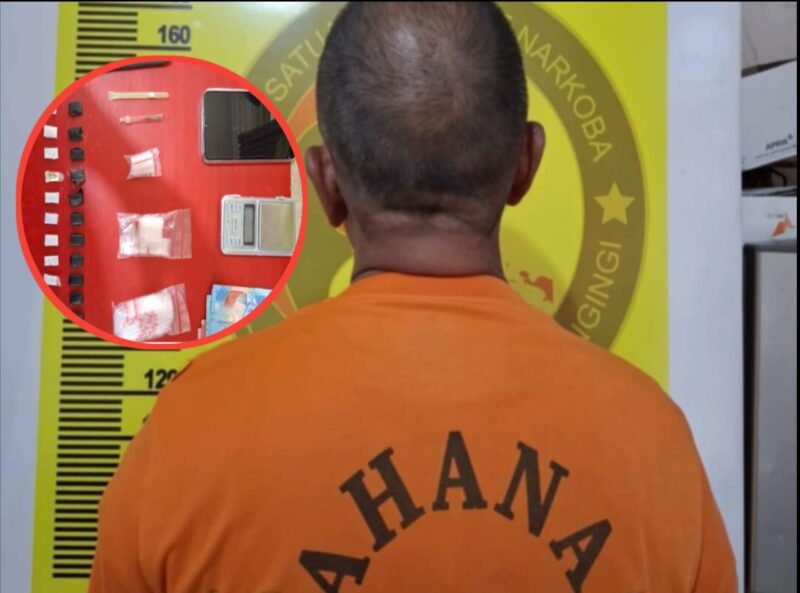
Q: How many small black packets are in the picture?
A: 11